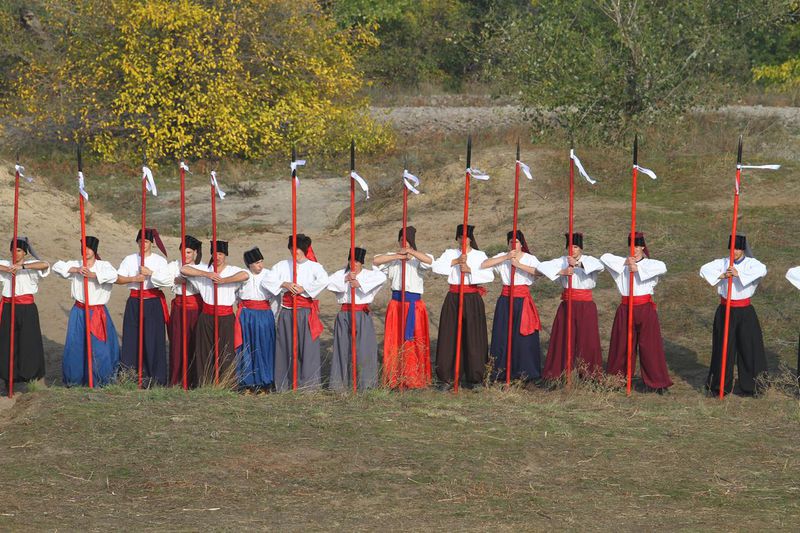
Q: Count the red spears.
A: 13